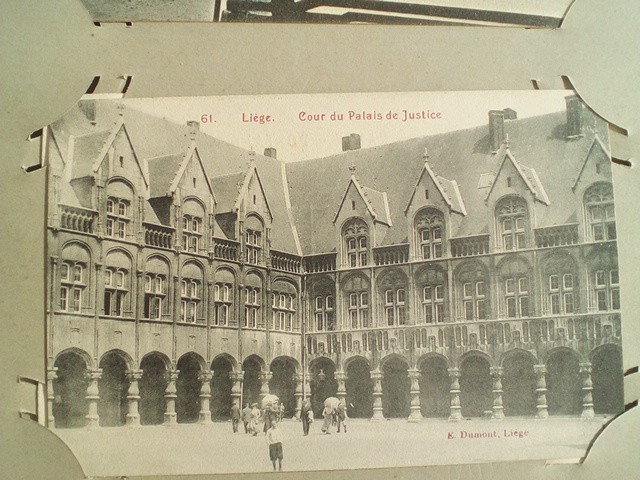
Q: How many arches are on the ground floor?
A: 15